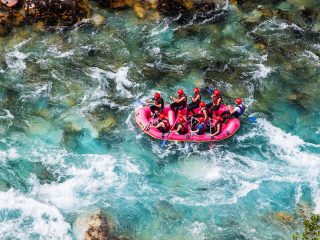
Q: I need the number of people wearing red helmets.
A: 10